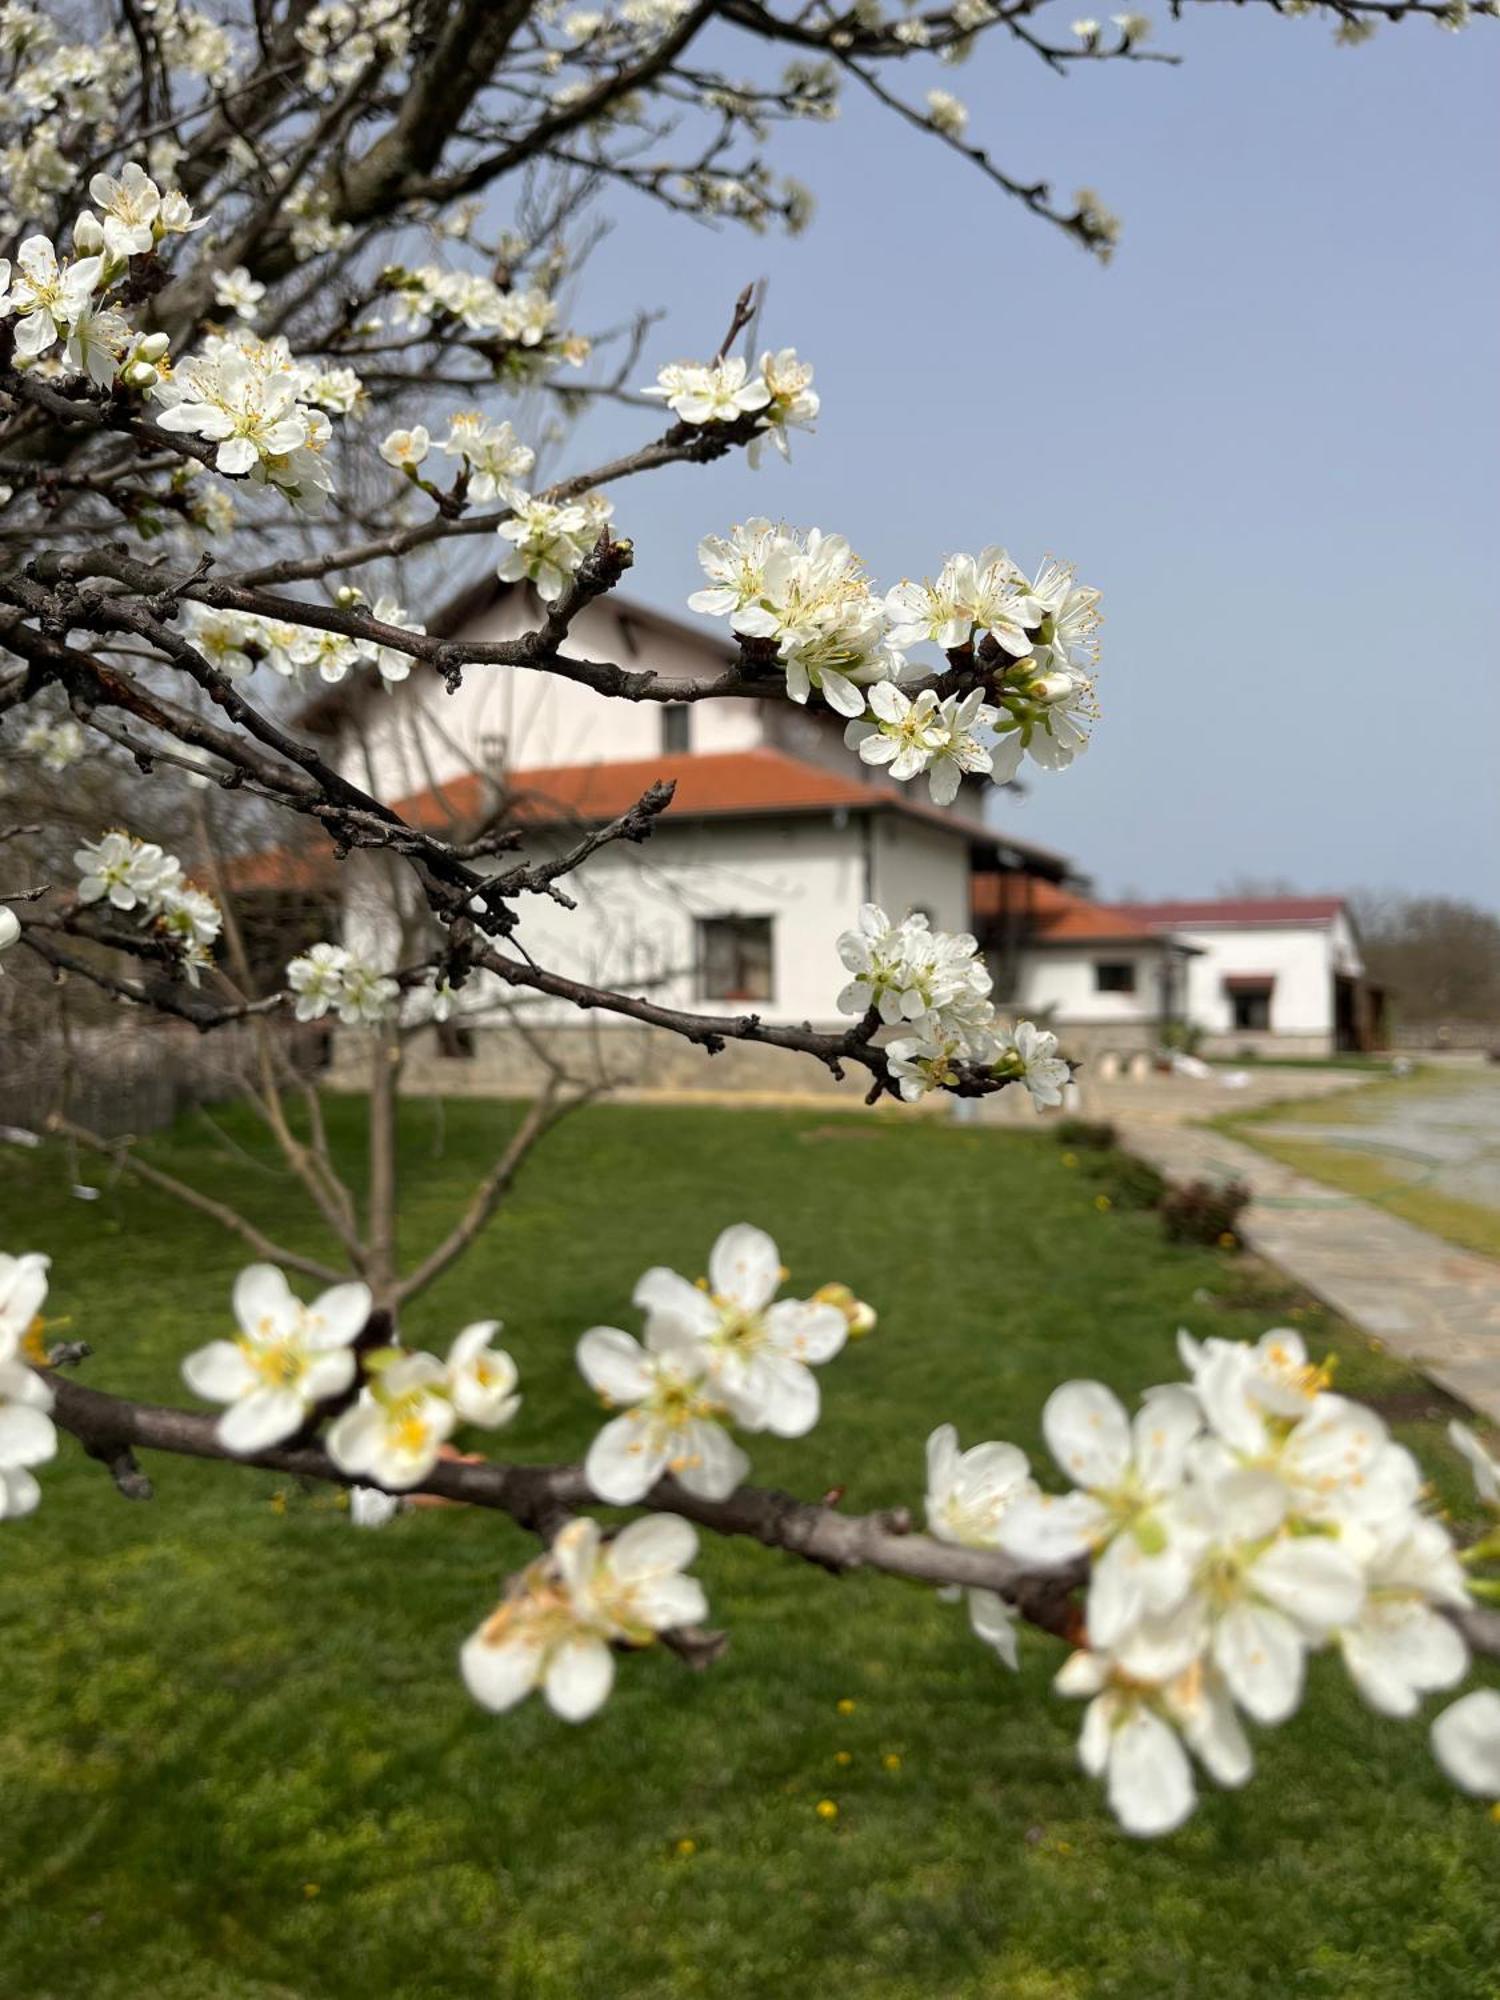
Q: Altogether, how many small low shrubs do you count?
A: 3